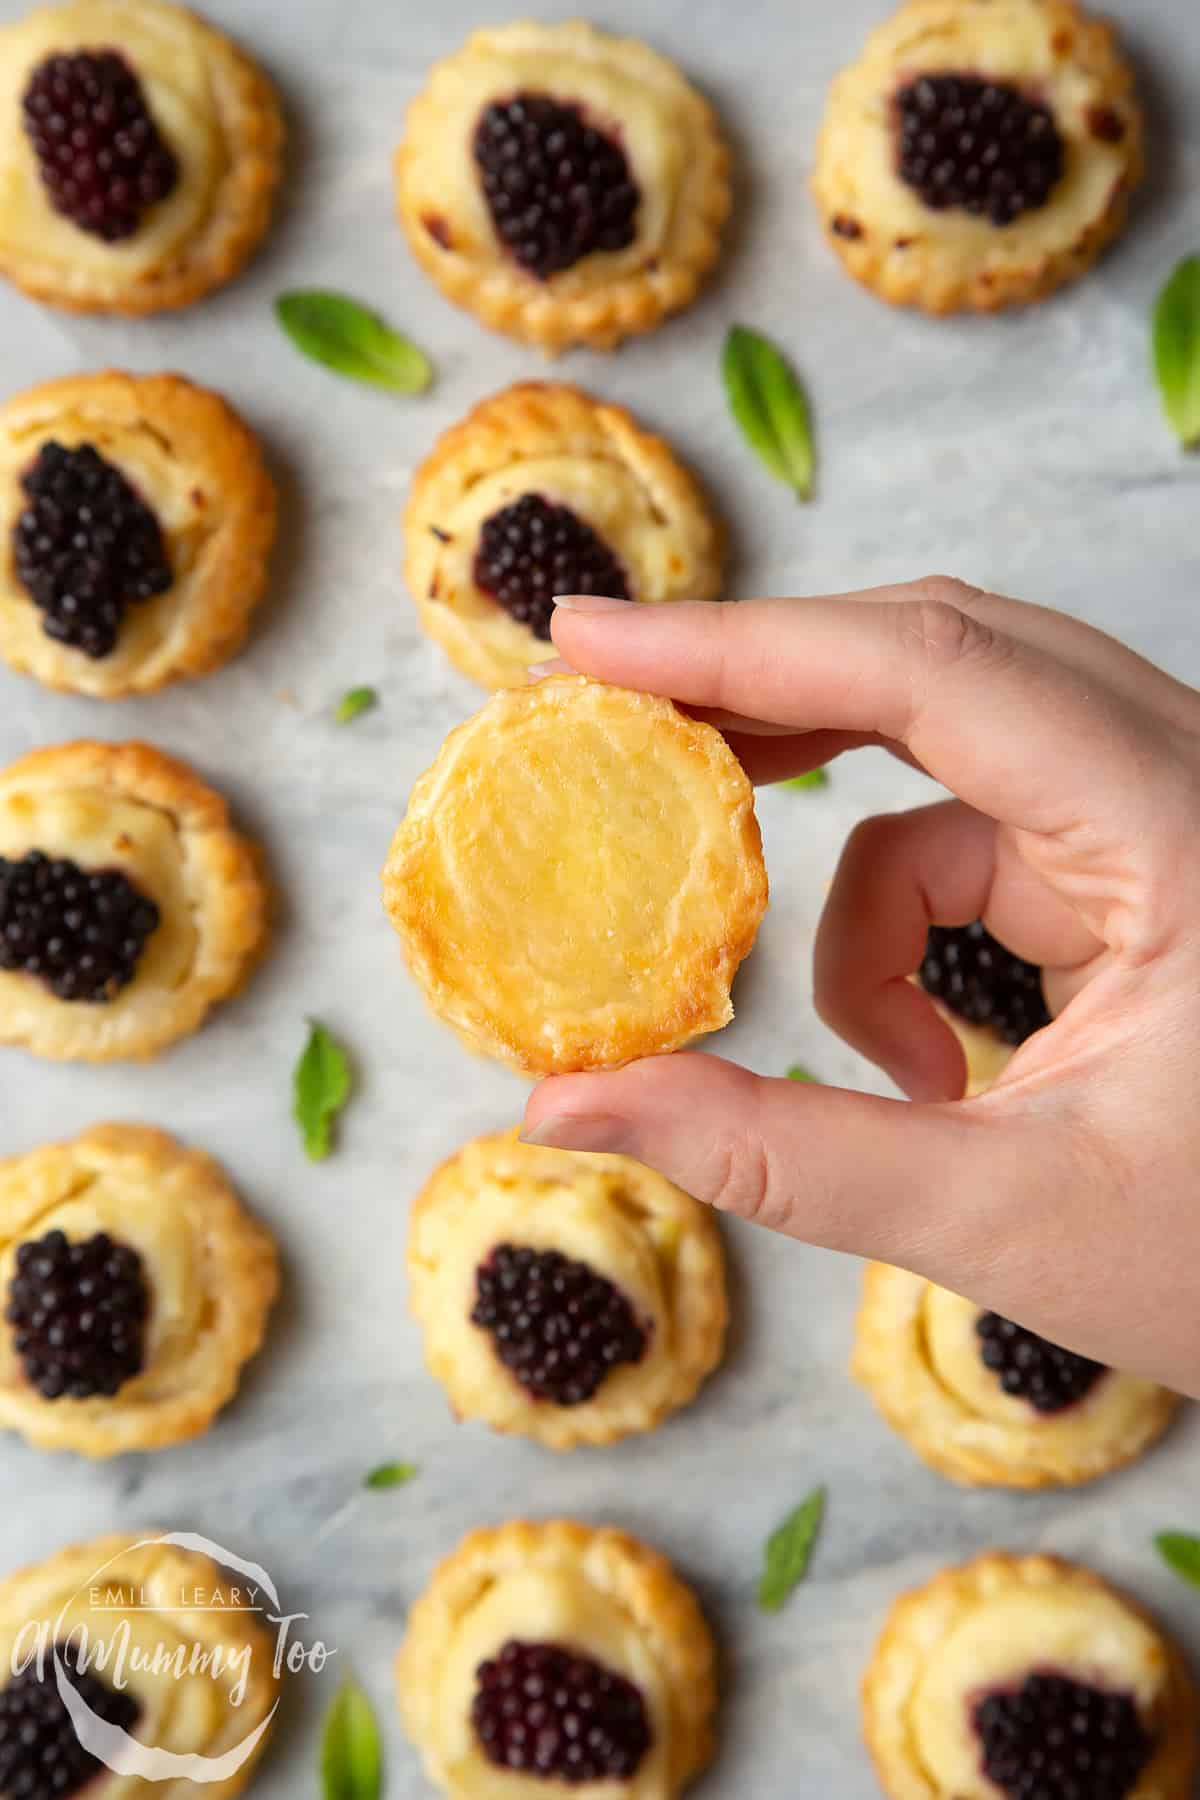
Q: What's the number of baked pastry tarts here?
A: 14